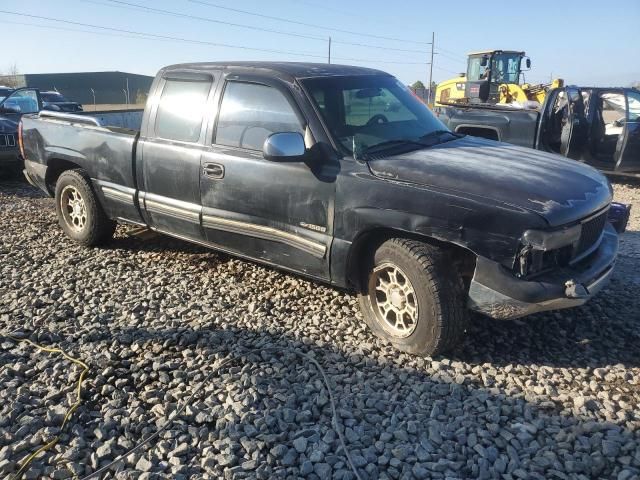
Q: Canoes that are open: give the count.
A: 0